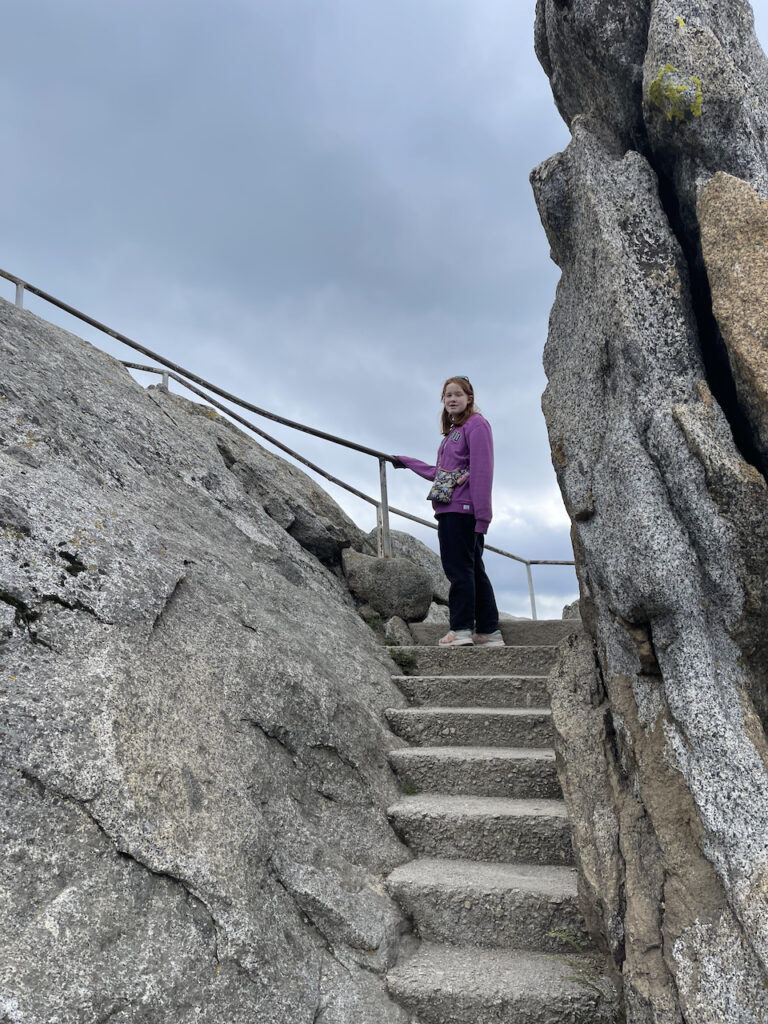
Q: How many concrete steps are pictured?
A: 8